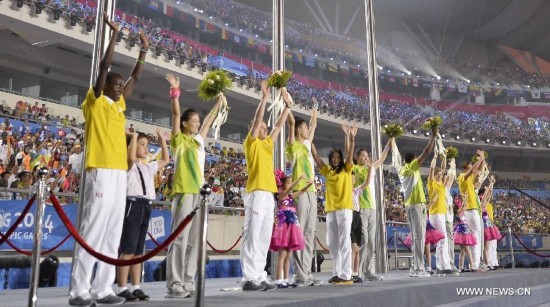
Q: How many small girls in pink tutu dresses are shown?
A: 4